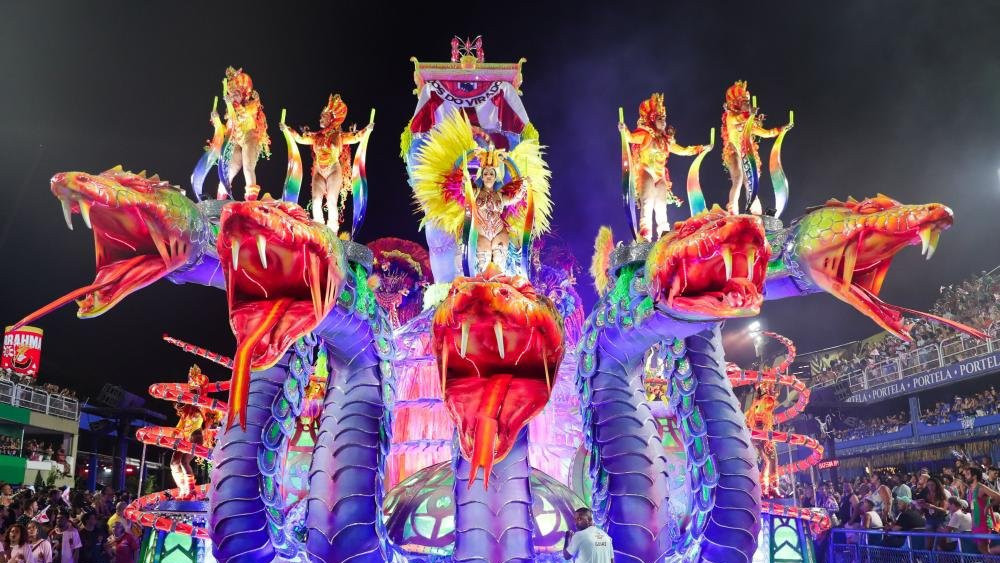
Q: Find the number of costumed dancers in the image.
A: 7